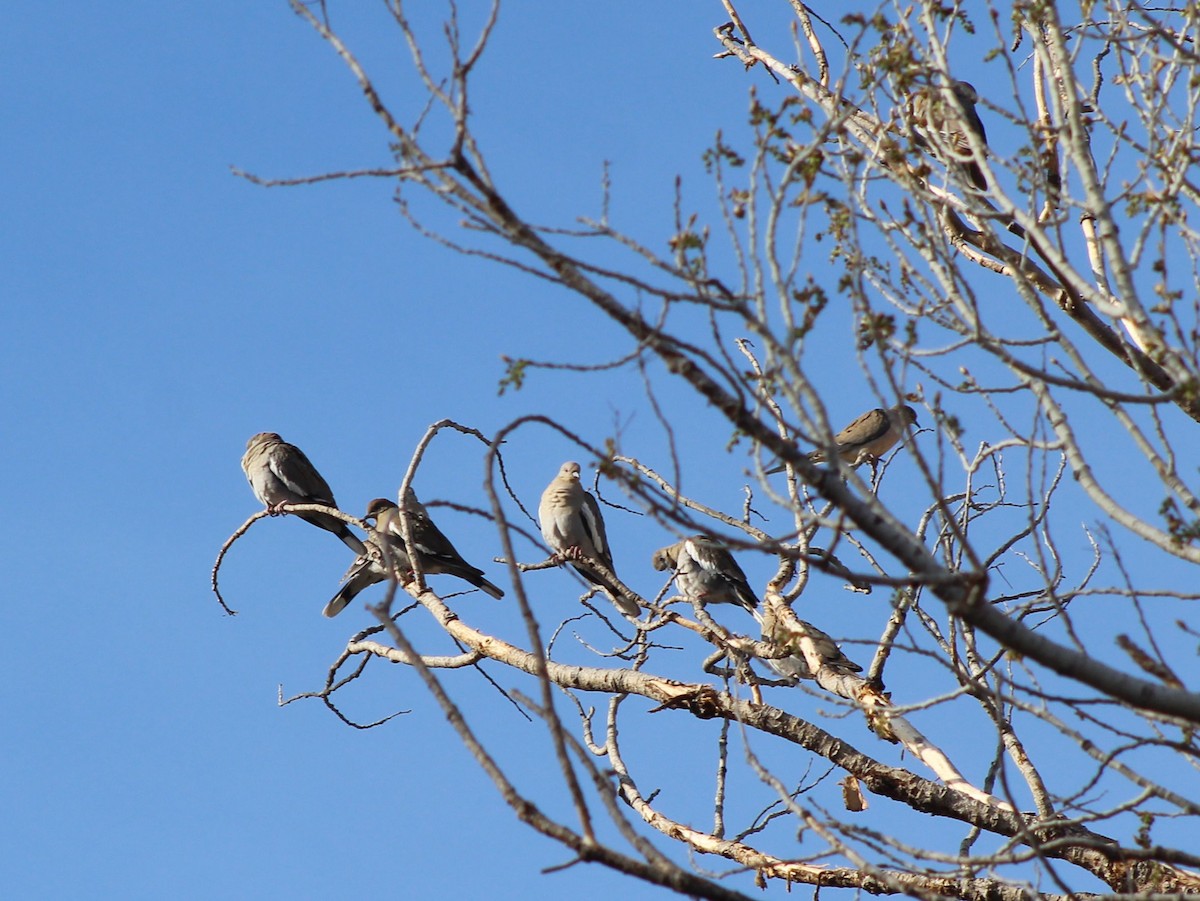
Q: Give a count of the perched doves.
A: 8